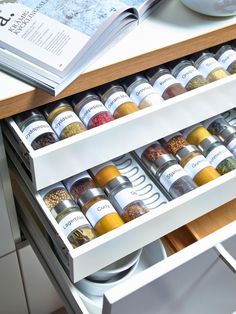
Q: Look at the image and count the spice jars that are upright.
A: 0